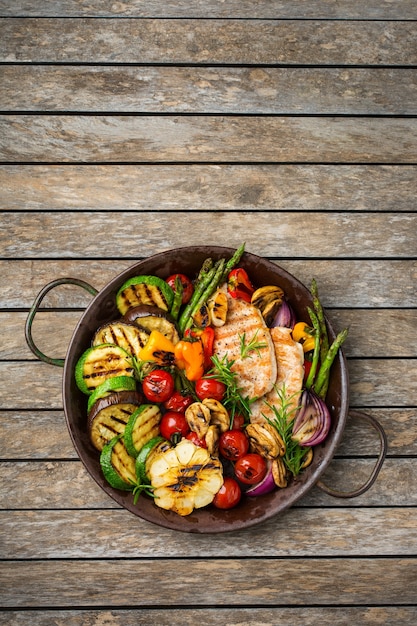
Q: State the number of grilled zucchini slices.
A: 6